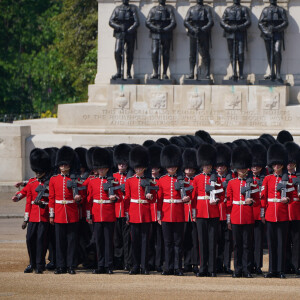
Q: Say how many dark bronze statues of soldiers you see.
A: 5